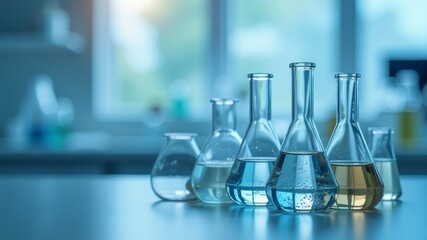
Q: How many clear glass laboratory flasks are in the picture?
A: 6